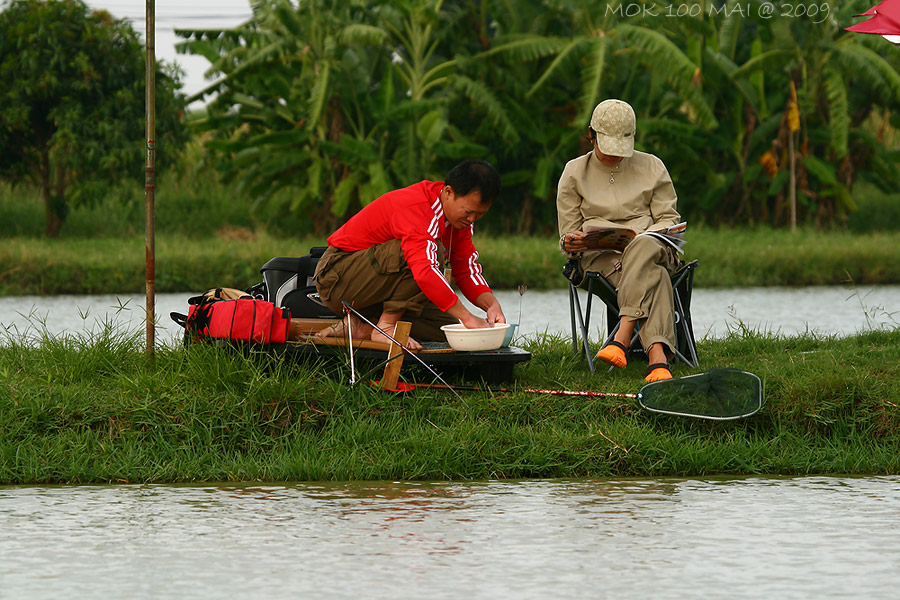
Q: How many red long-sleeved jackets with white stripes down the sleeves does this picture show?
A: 1